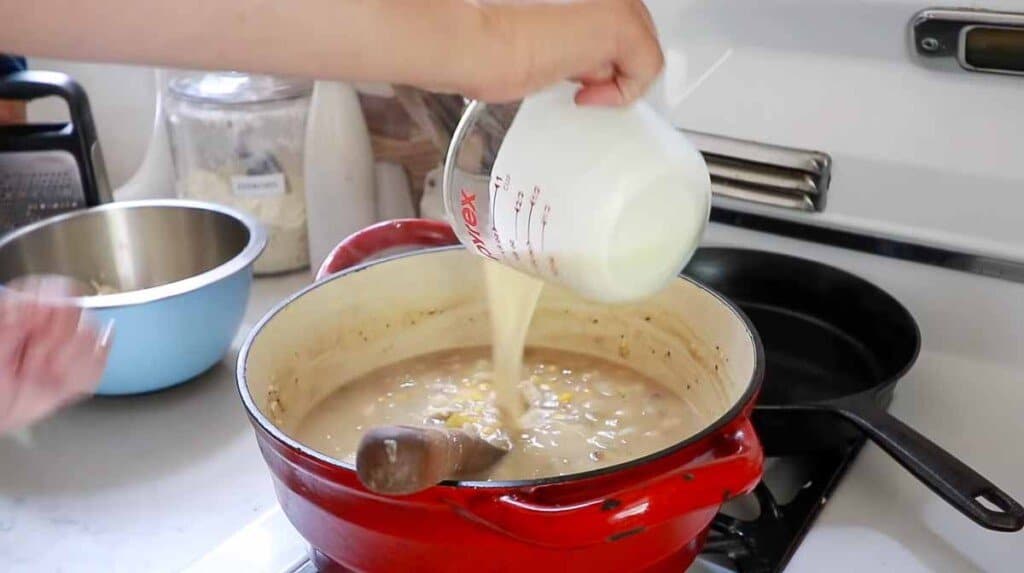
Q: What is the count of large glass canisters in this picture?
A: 1